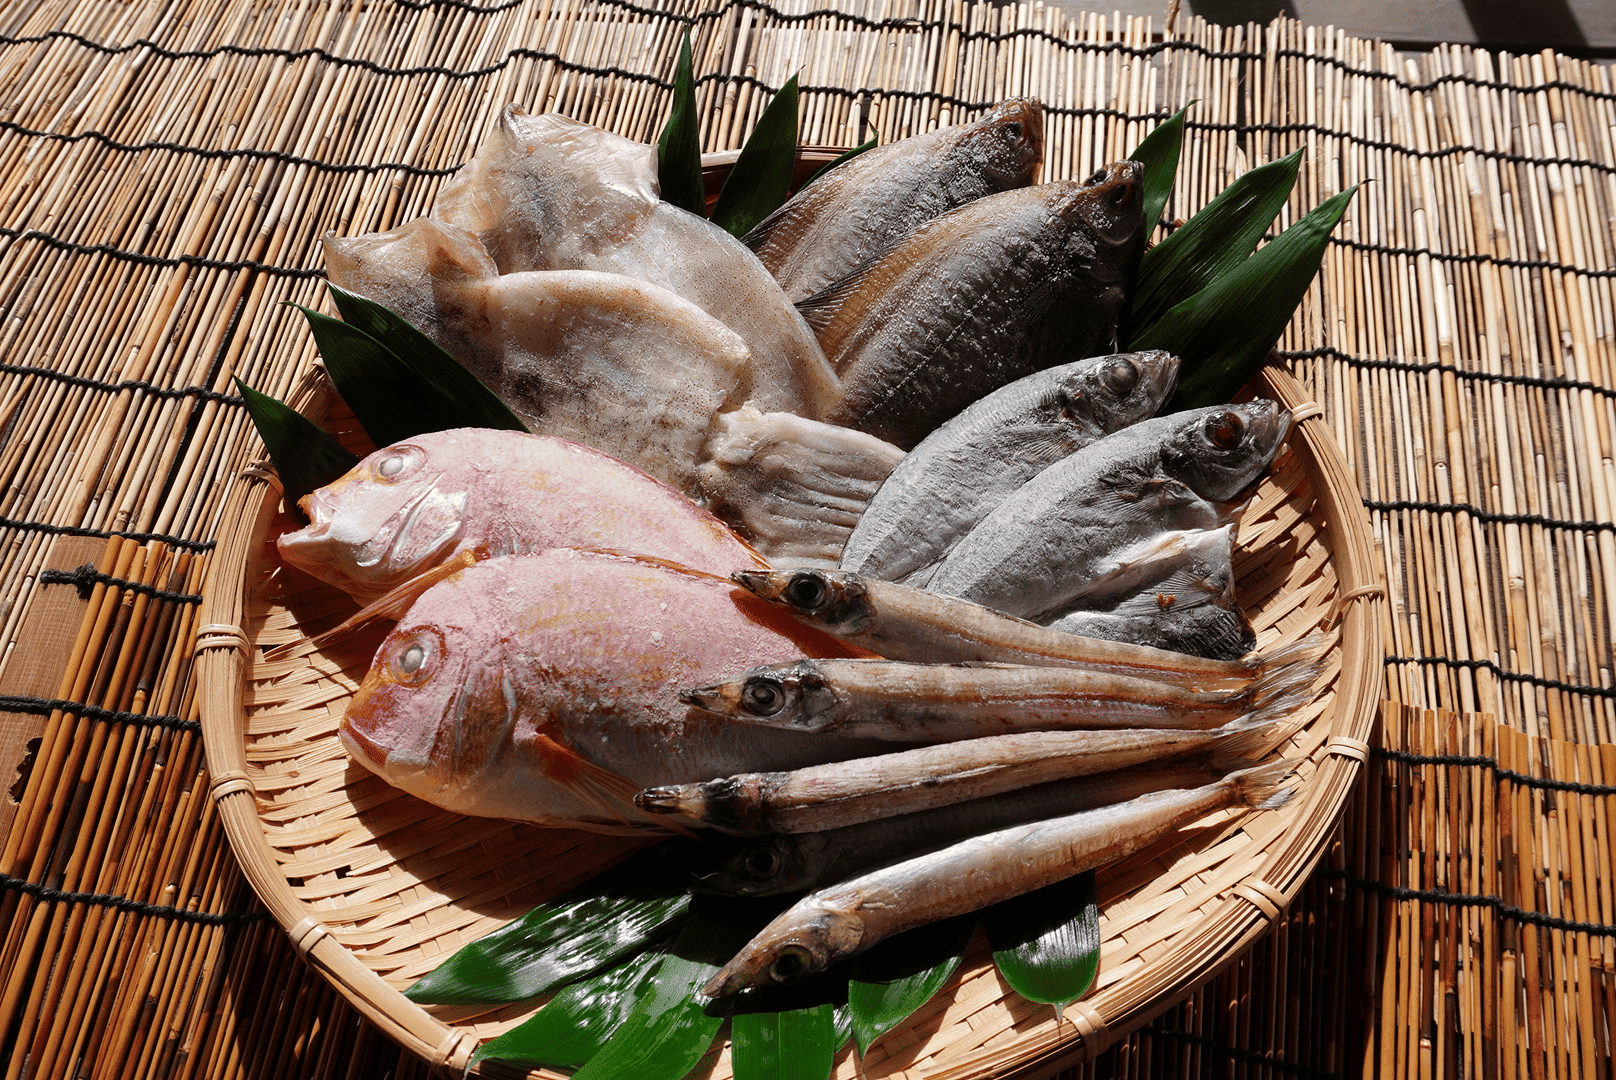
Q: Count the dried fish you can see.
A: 11